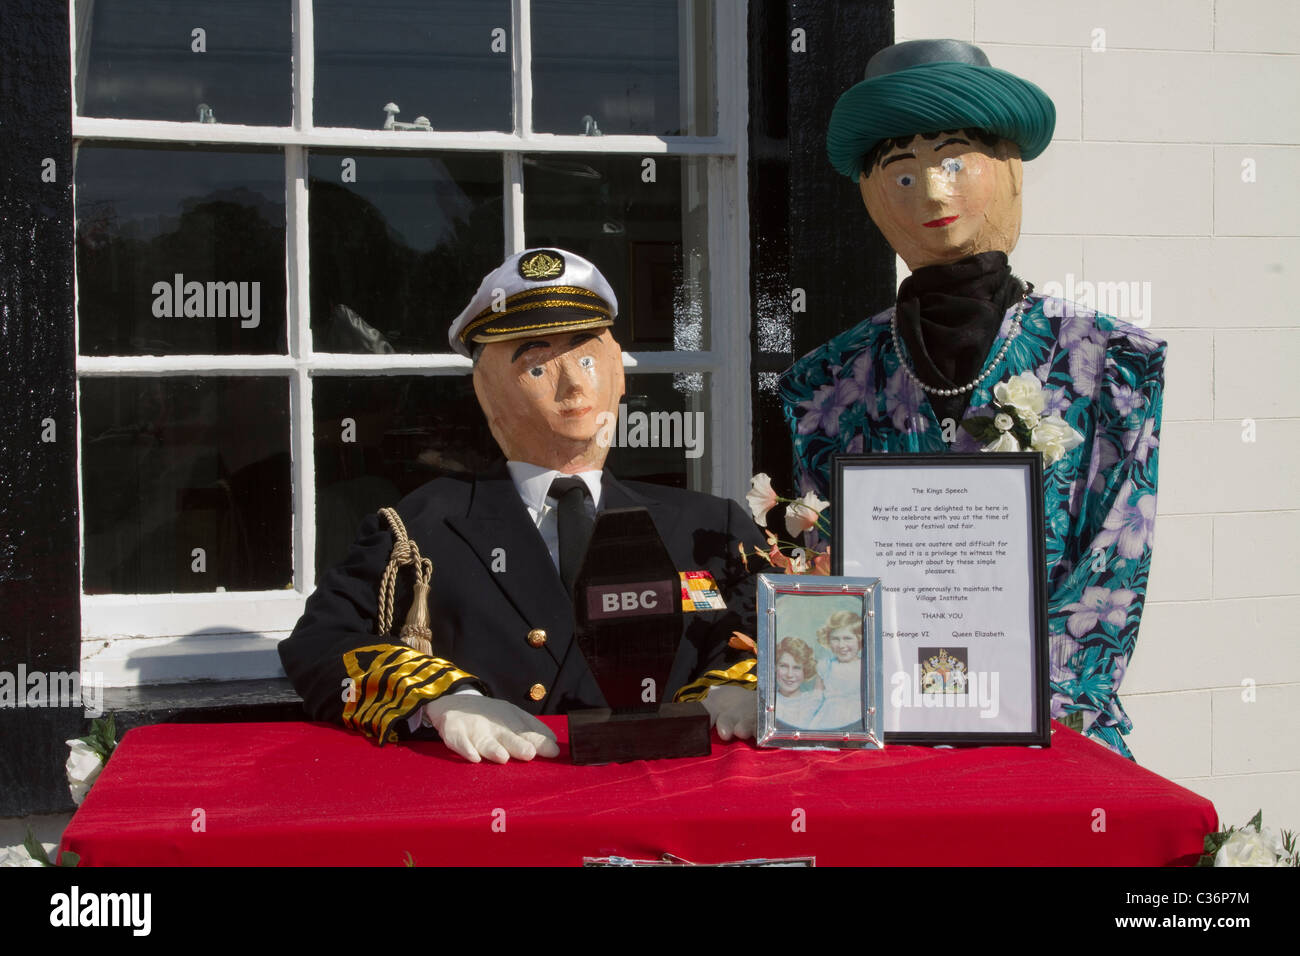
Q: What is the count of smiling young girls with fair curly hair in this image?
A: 2